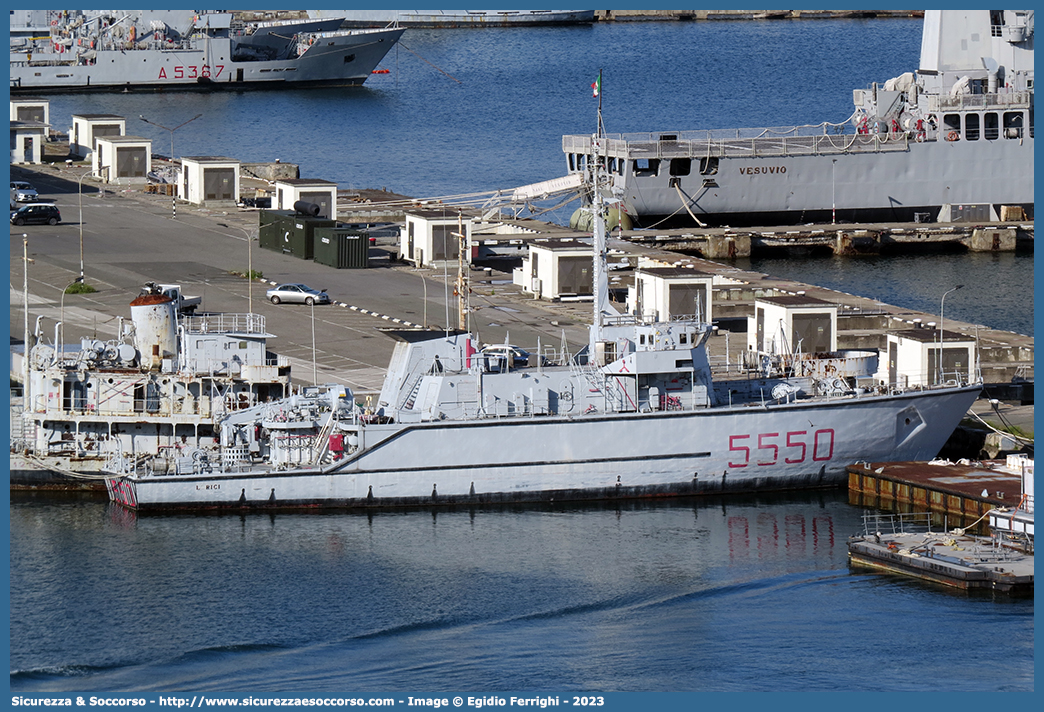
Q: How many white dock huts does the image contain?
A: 11